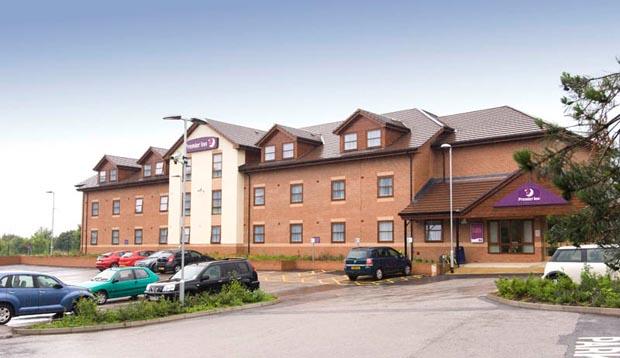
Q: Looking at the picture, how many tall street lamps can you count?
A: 3